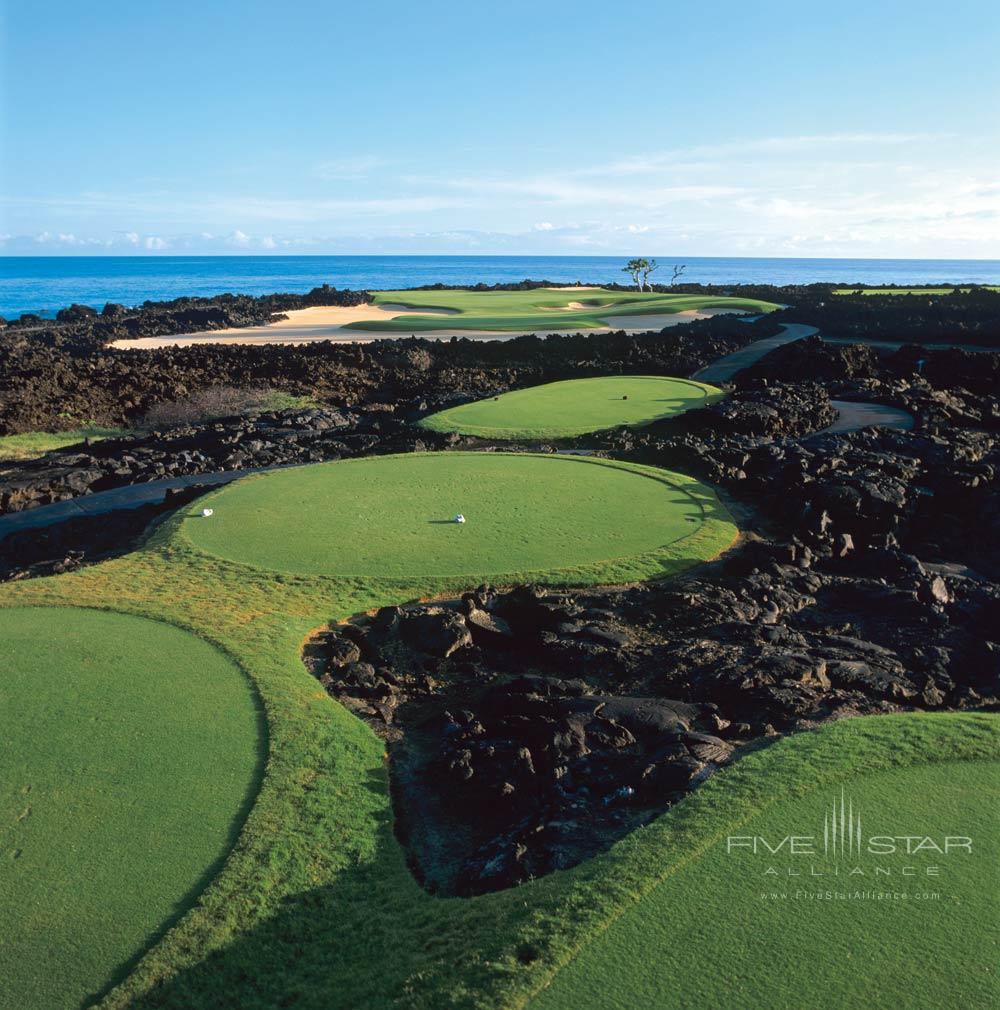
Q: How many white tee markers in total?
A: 2